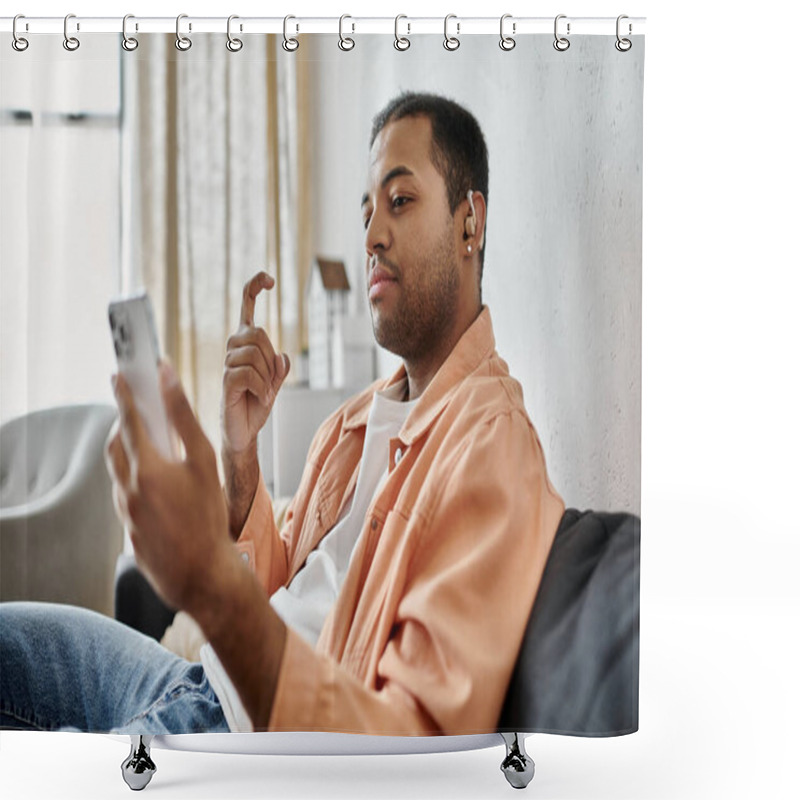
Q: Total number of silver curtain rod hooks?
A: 12